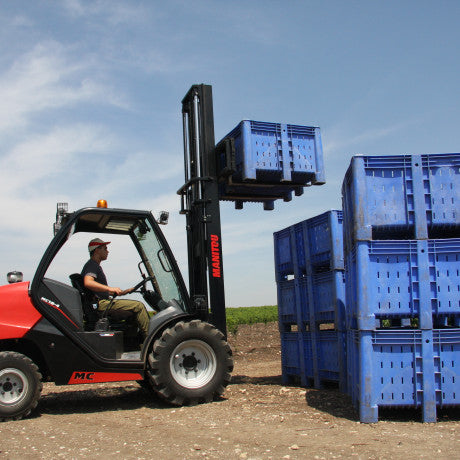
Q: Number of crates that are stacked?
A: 6